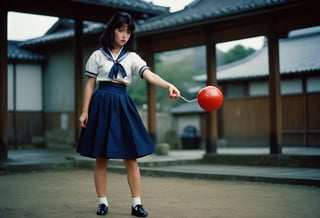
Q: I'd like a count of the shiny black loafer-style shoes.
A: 2